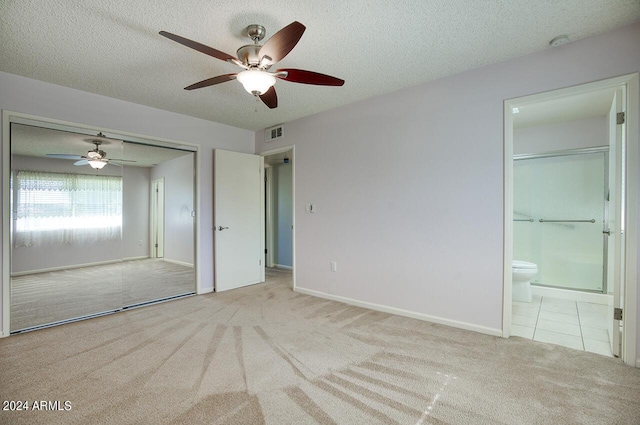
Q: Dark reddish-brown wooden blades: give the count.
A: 5